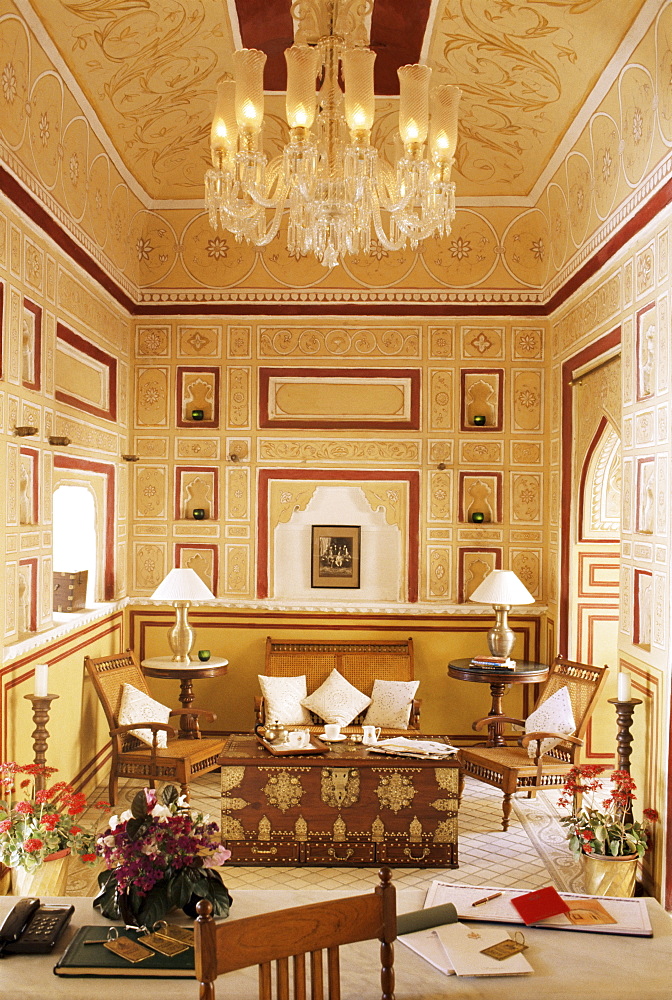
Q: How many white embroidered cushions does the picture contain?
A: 5